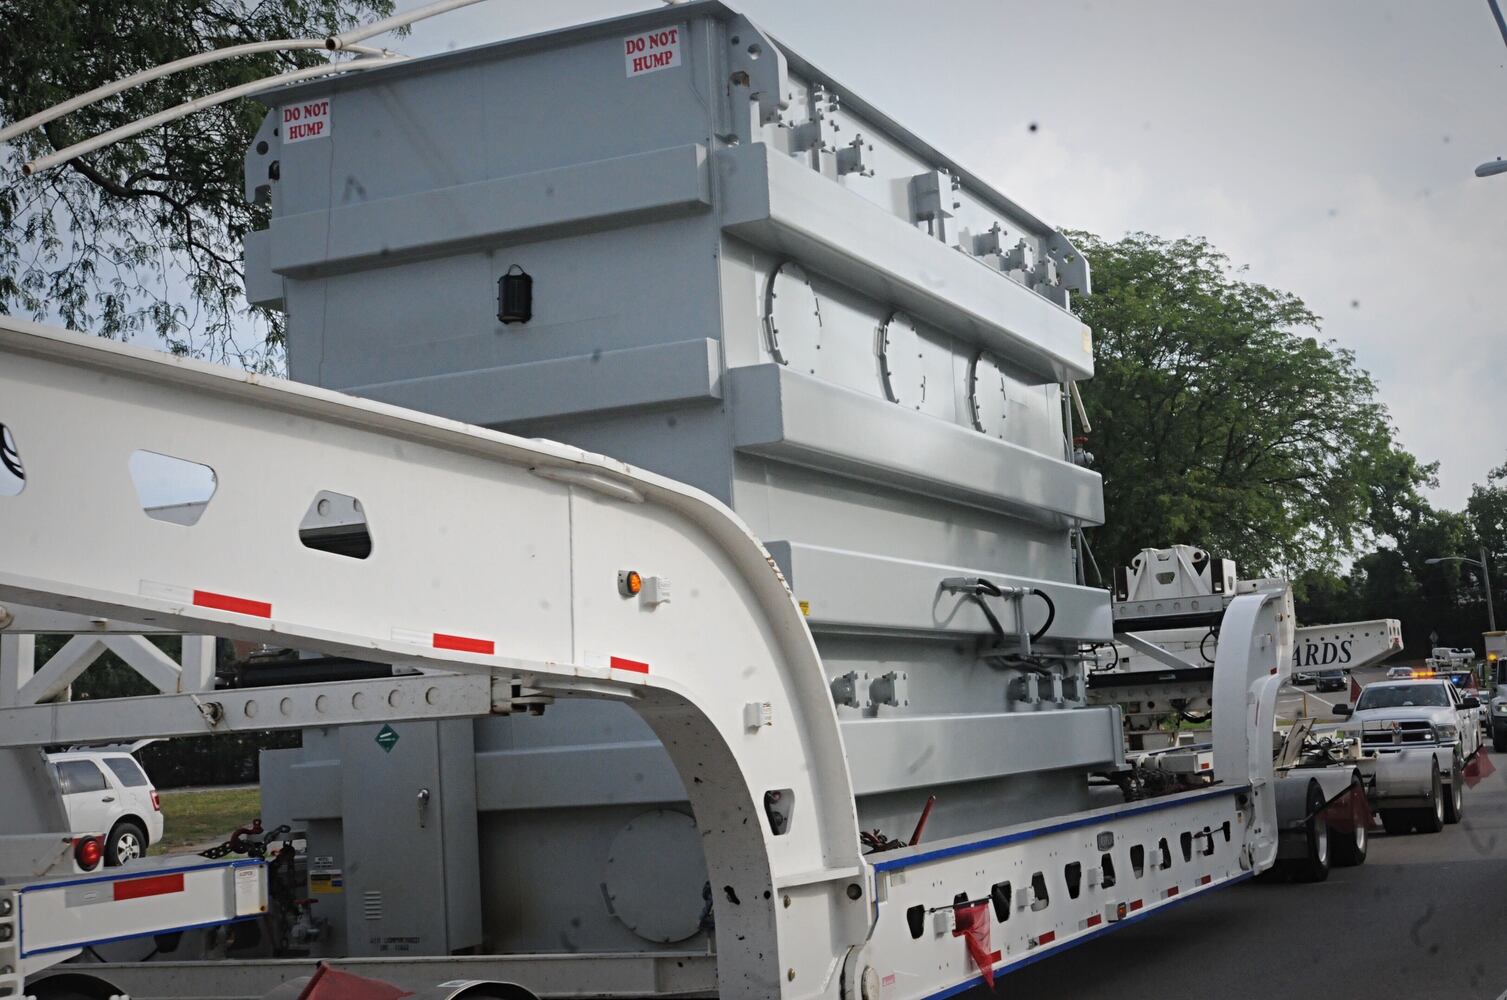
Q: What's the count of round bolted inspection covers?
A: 4